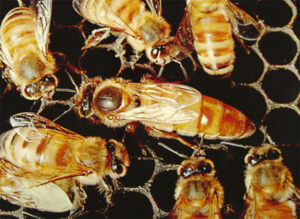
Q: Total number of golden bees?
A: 7